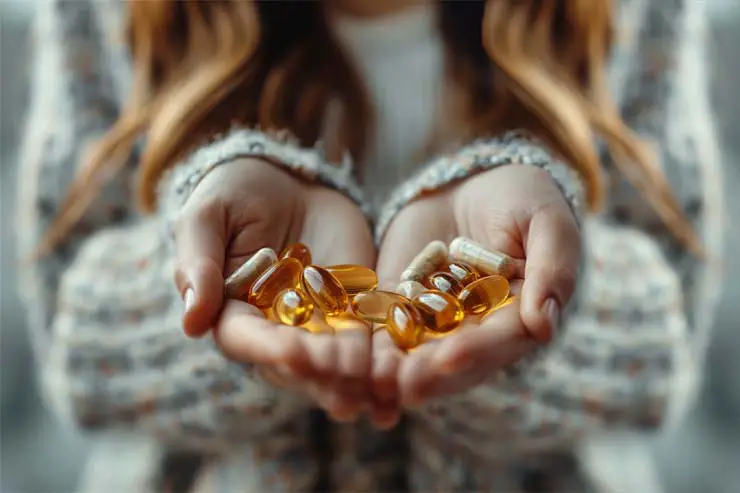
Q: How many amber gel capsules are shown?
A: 11